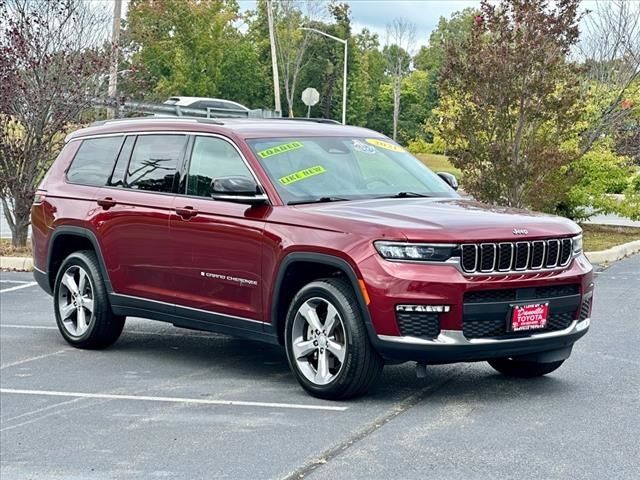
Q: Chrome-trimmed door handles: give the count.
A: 0